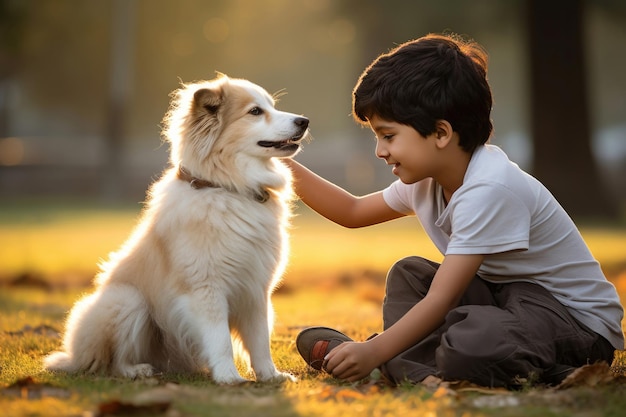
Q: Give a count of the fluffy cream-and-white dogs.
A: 1